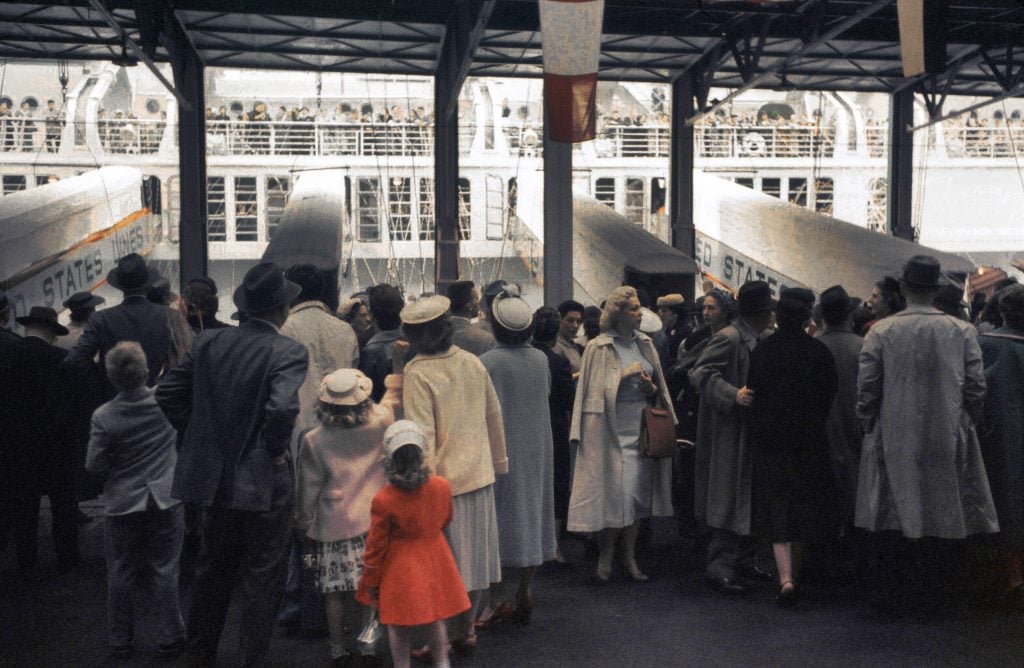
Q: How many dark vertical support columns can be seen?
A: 5